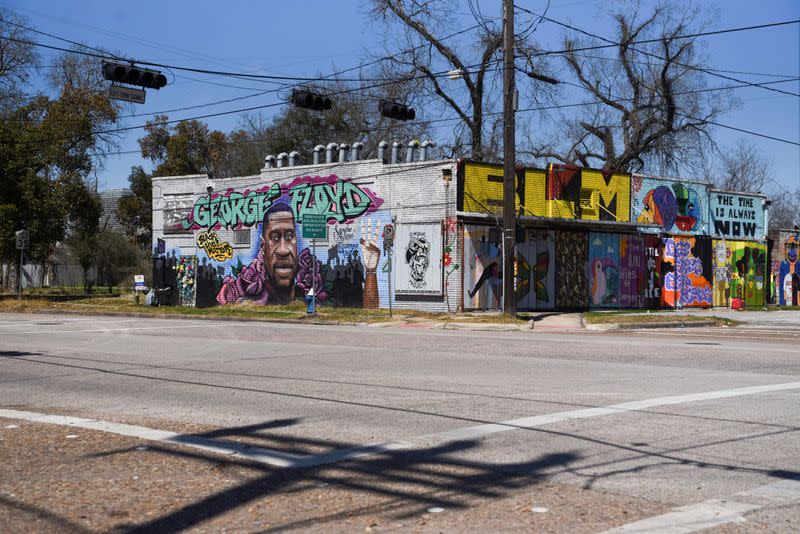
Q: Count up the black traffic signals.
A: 3